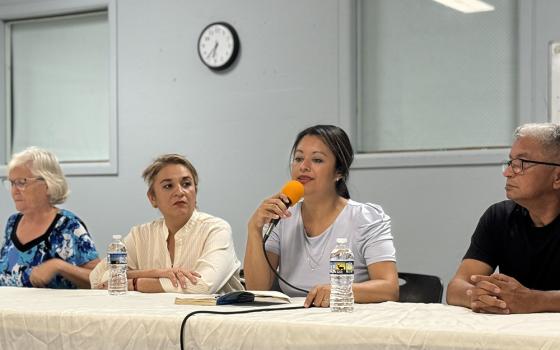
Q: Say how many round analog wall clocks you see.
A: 1